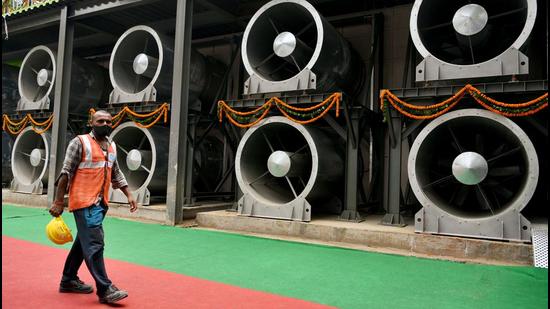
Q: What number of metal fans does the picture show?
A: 8